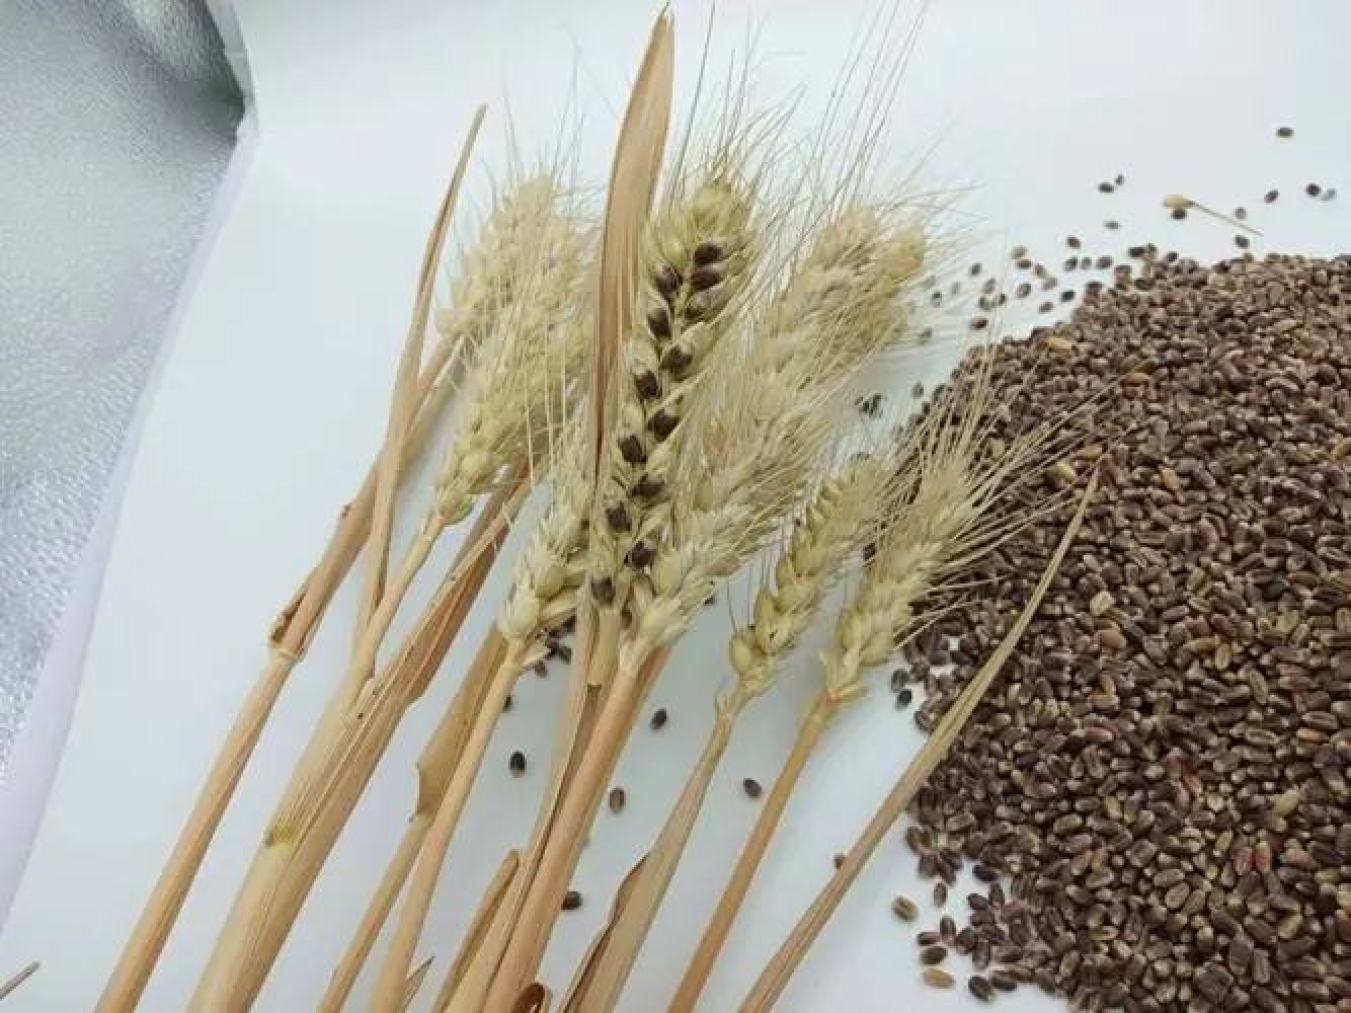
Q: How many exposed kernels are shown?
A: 13